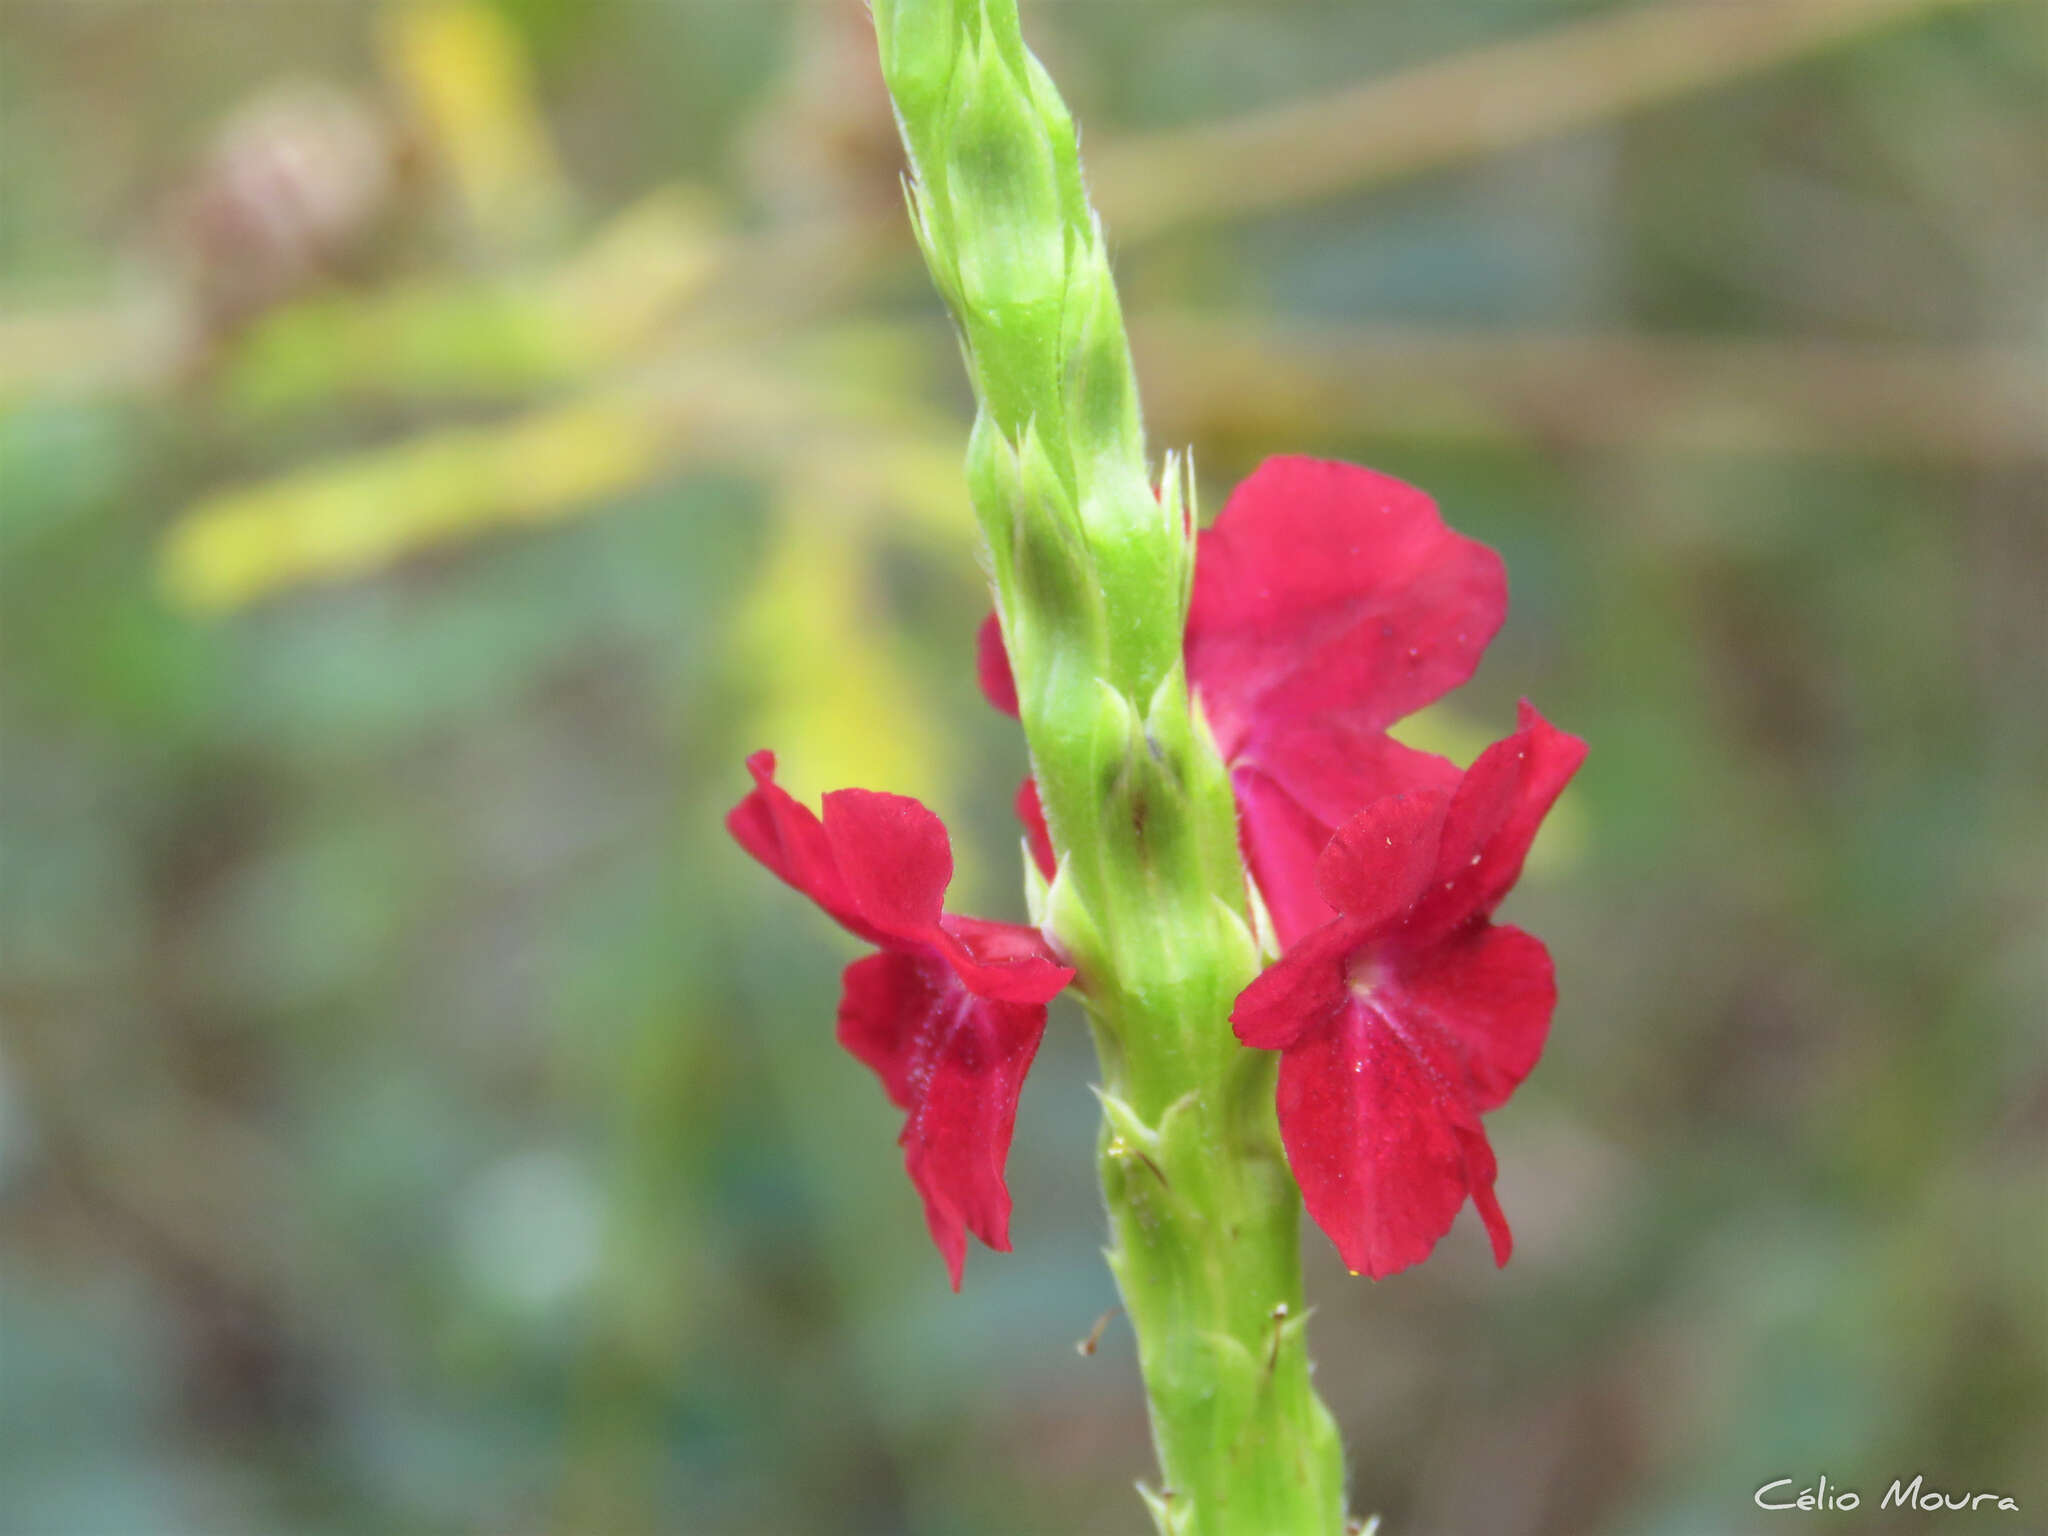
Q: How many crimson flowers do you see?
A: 3